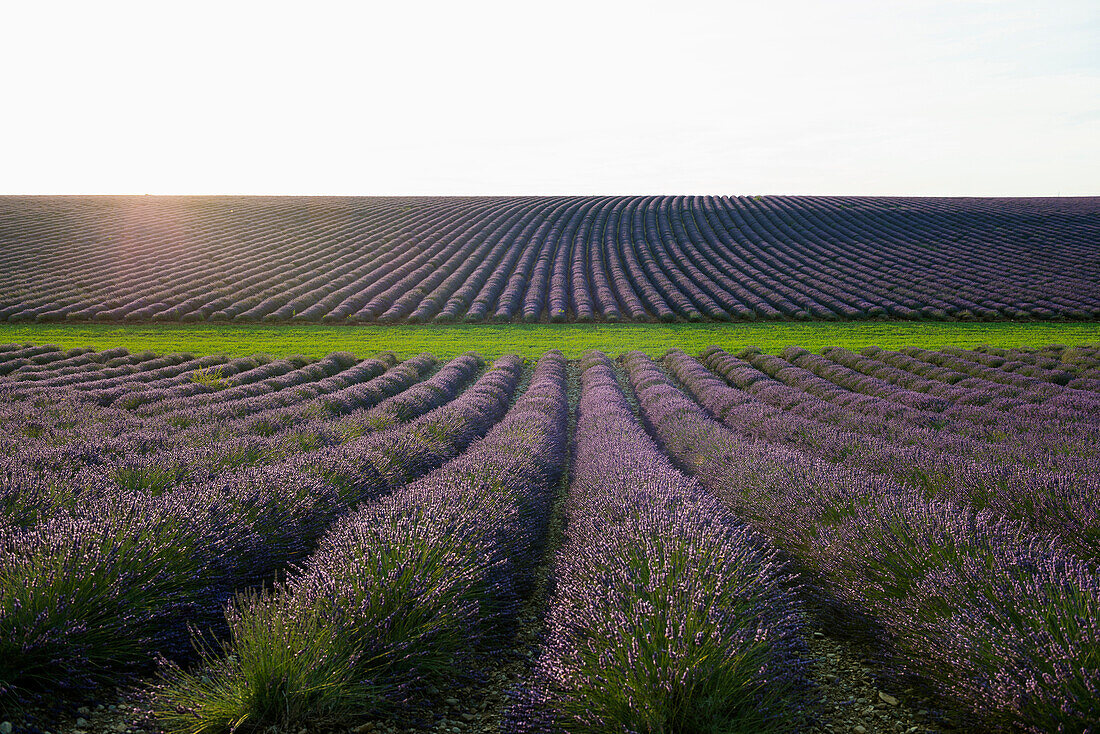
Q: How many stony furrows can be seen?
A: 3